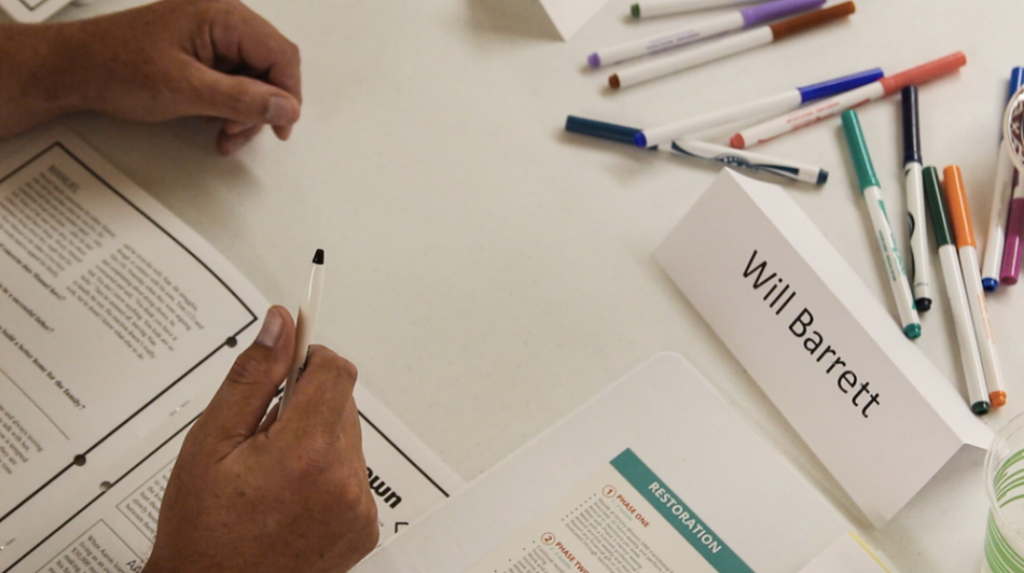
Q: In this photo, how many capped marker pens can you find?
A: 12